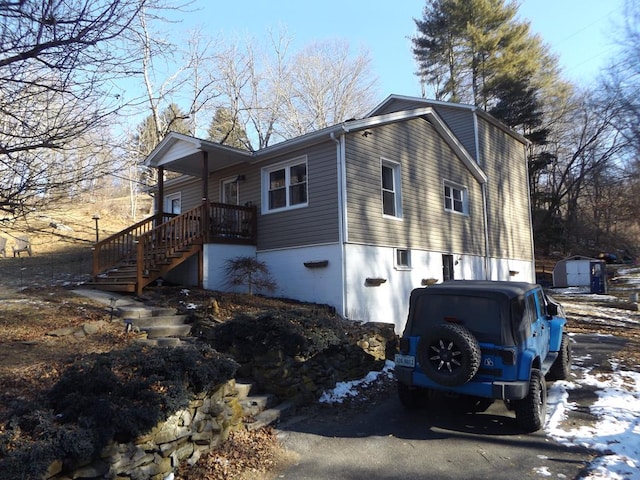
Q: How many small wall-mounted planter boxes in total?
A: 4